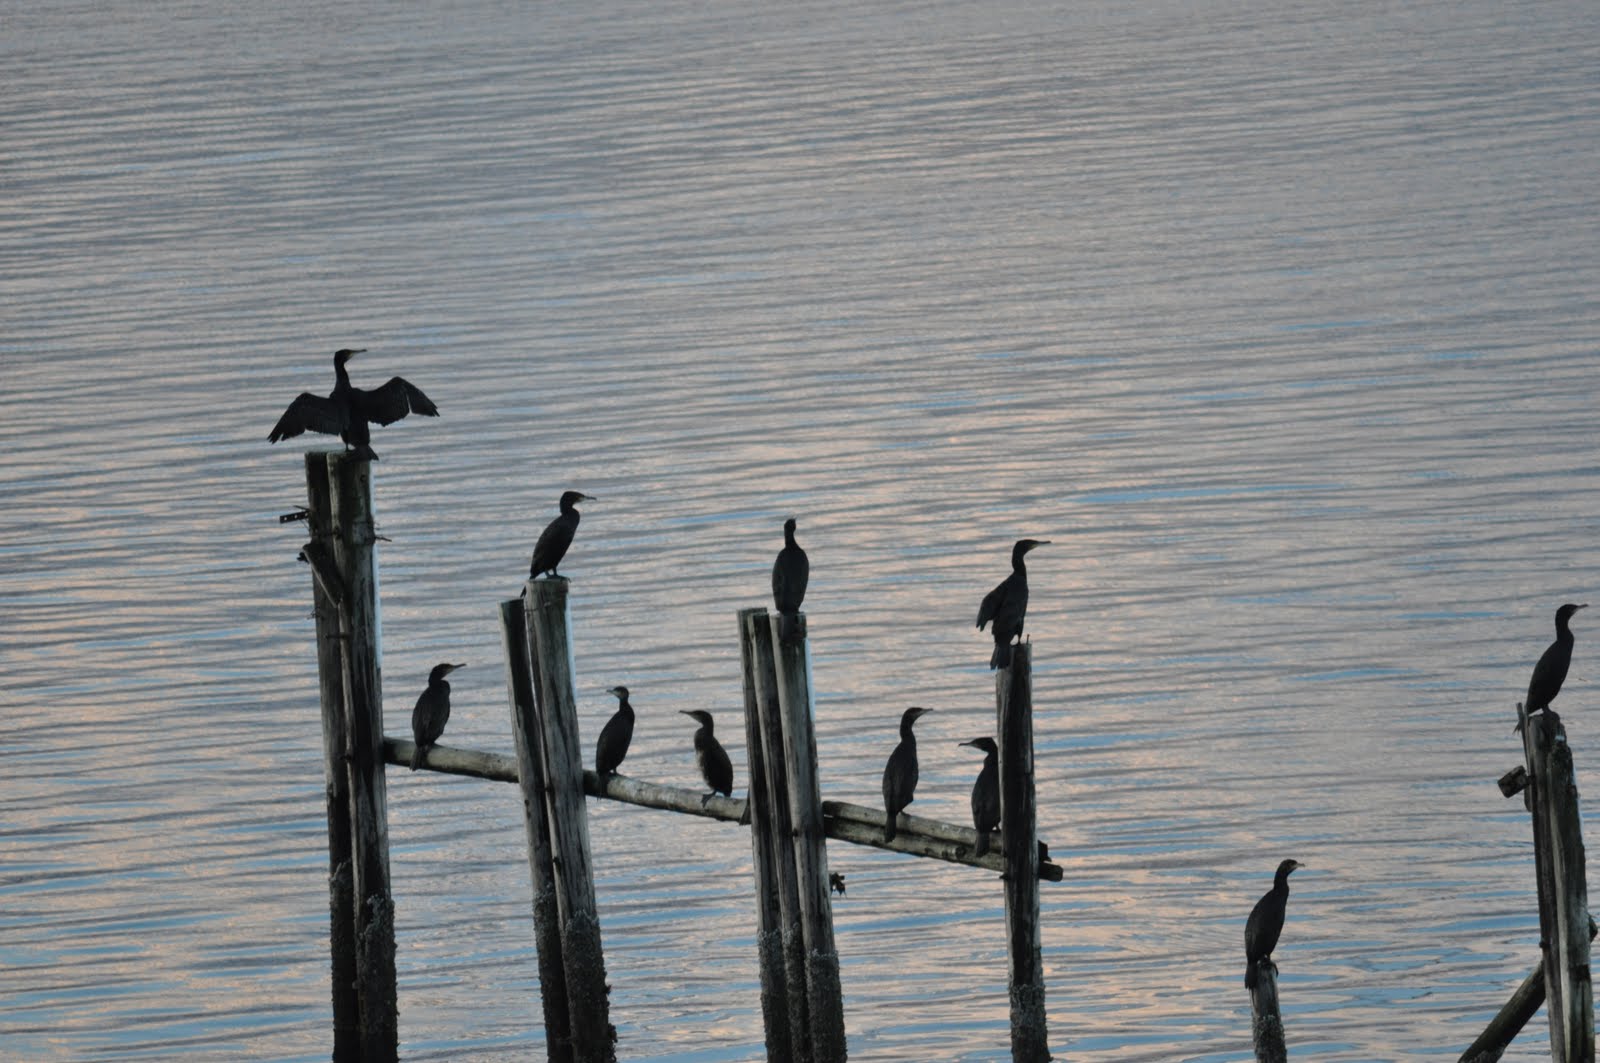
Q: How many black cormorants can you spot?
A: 11